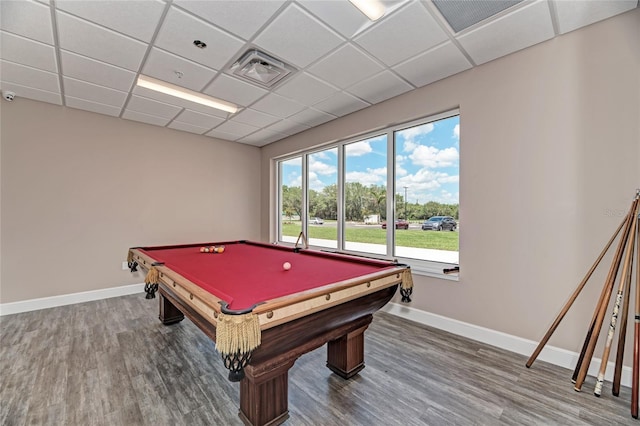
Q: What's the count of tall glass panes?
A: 4